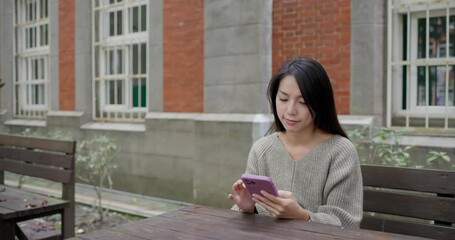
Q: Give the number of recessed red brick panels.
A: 3